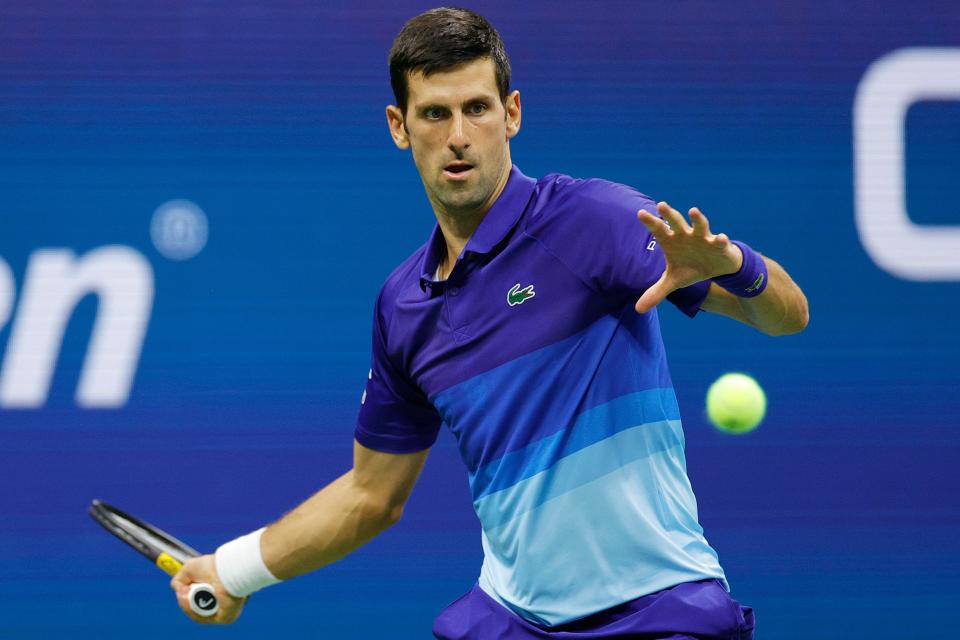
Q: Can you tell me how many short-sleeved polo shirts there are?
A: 1